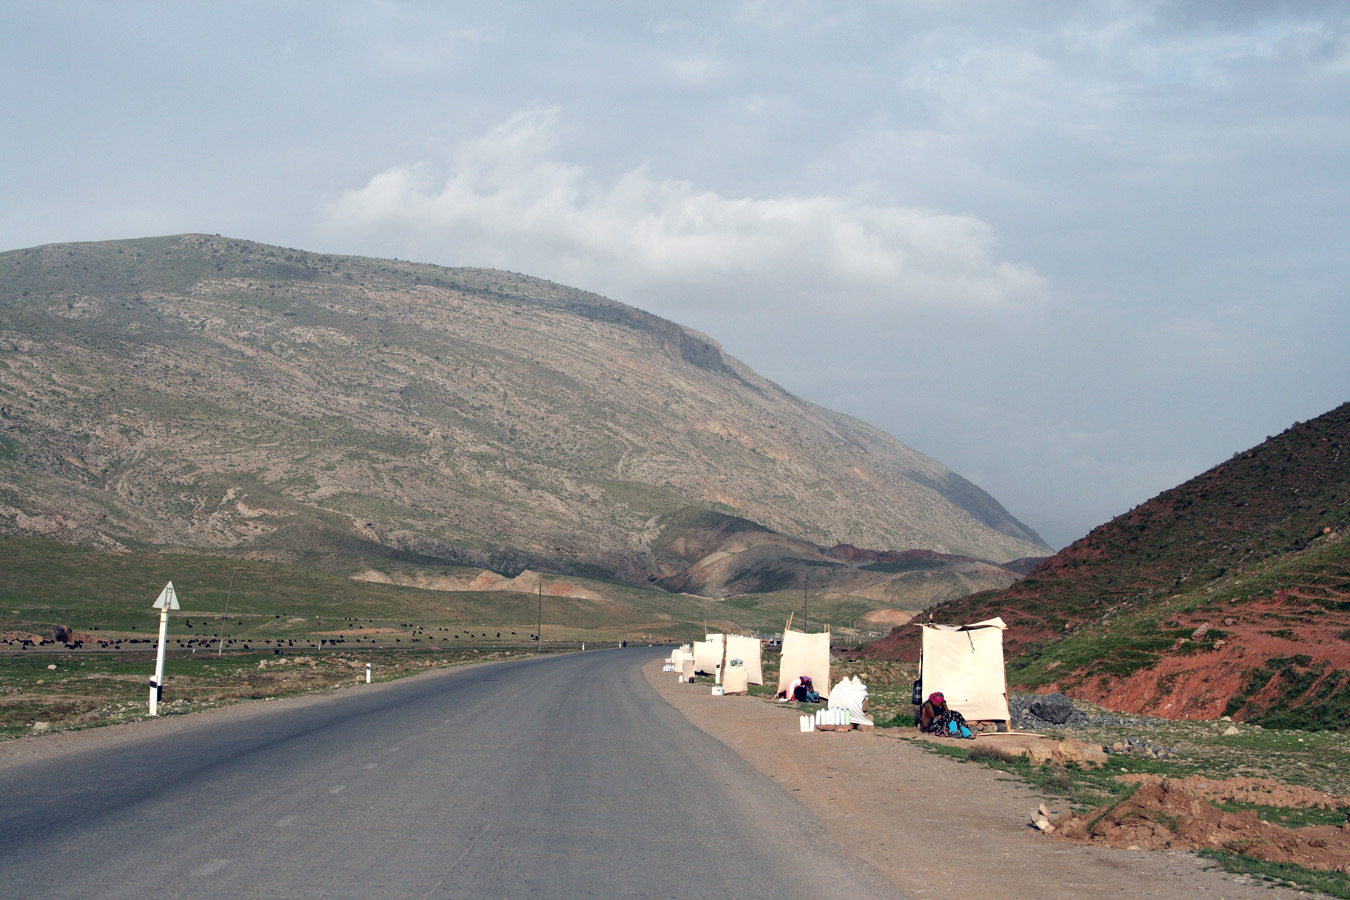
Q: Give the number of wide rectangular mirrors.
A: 0